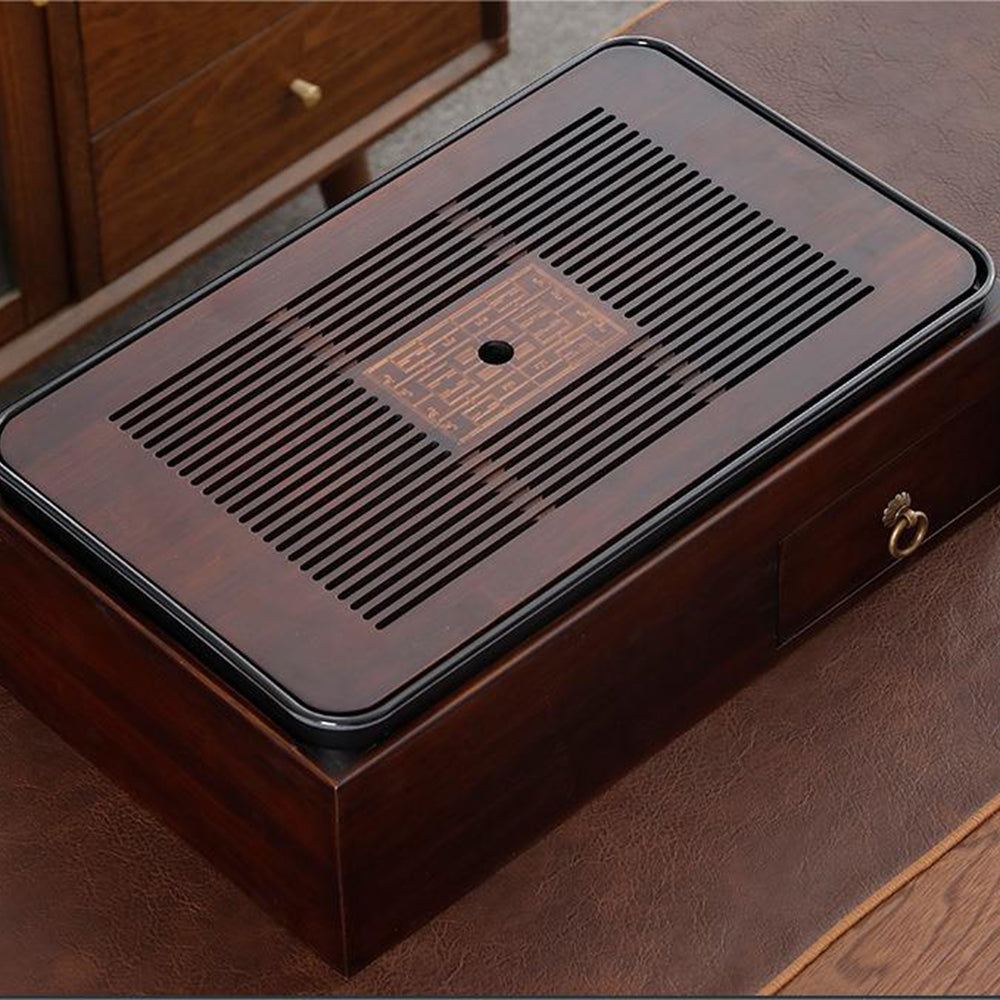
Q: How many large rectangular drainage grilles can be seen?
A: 1